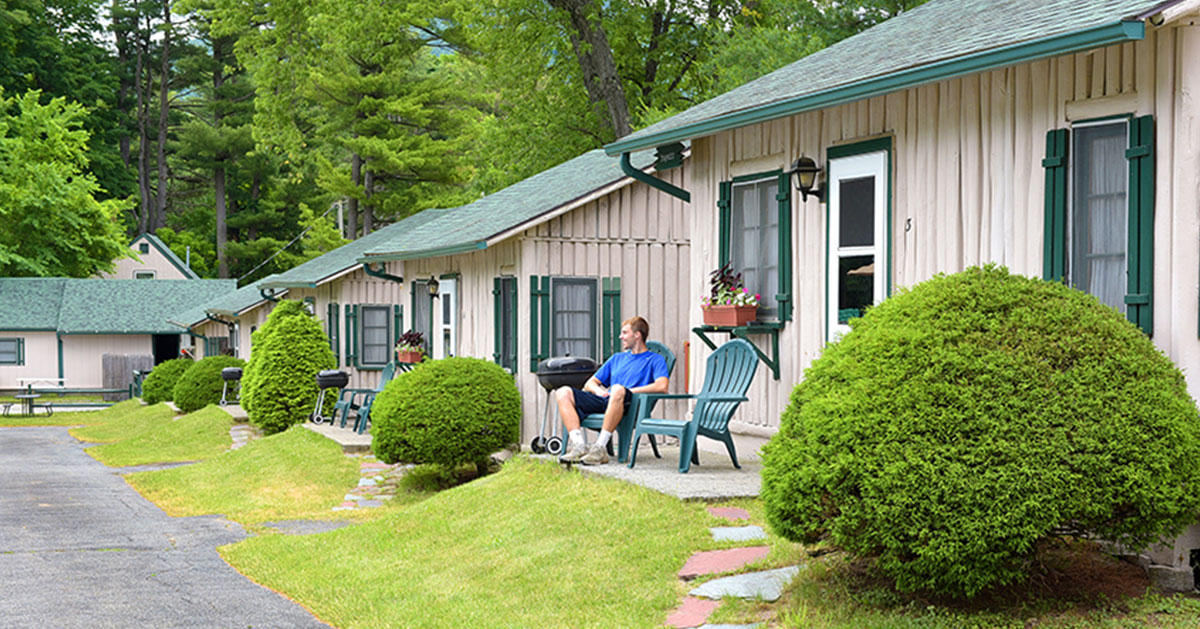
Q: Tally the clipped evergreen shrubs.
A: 5